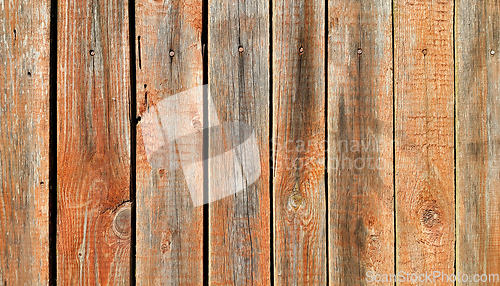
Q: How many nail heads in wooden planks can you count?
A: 7